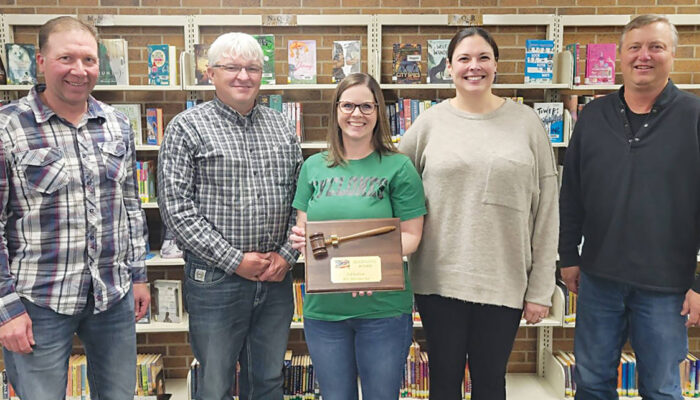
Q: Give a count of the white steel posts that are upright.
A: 4